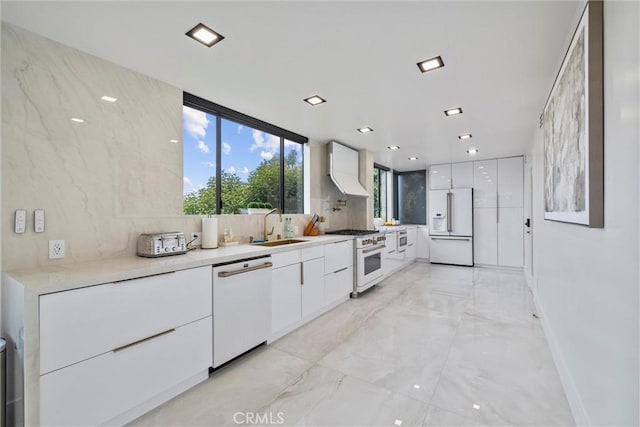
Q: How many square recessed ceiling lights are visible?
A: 9